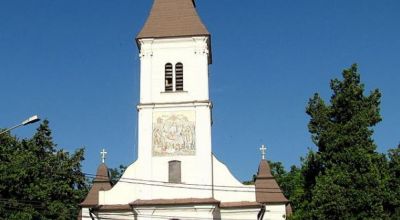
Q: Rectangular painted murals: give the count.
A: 1